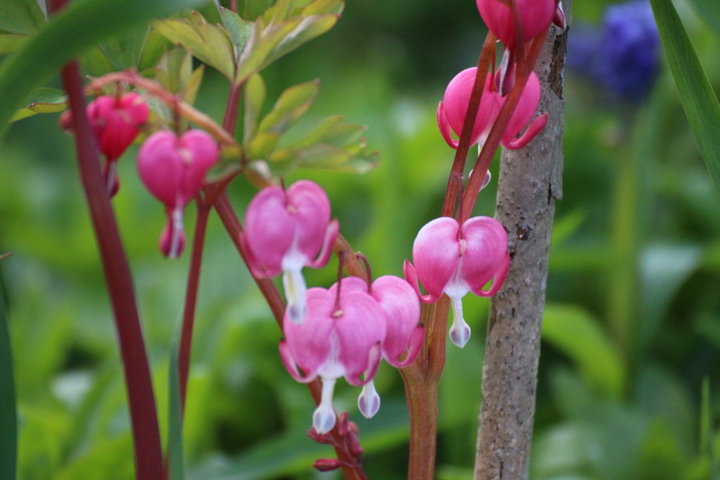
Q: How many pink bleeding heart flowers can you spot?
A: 8